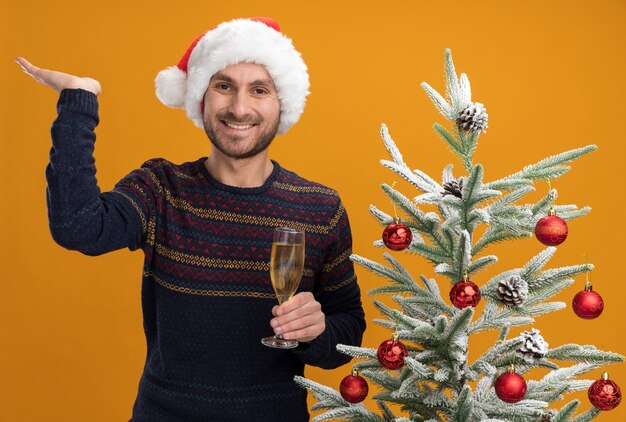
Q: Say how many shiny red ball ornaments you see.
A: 8